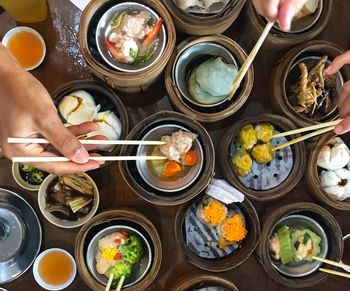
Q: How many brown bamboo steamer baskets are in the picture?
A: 13